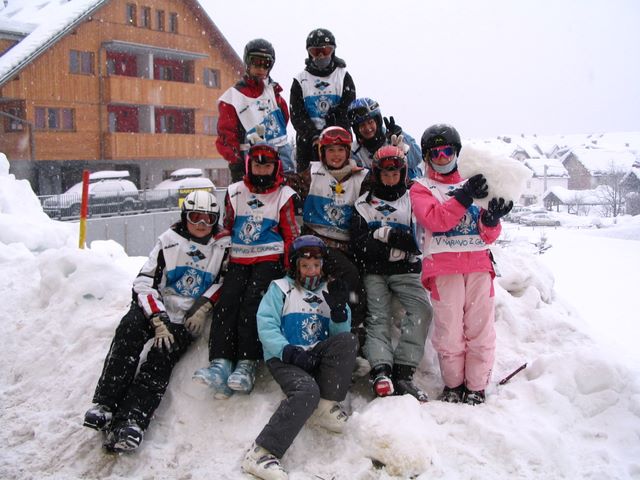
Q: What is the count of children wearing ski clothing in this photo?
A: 9